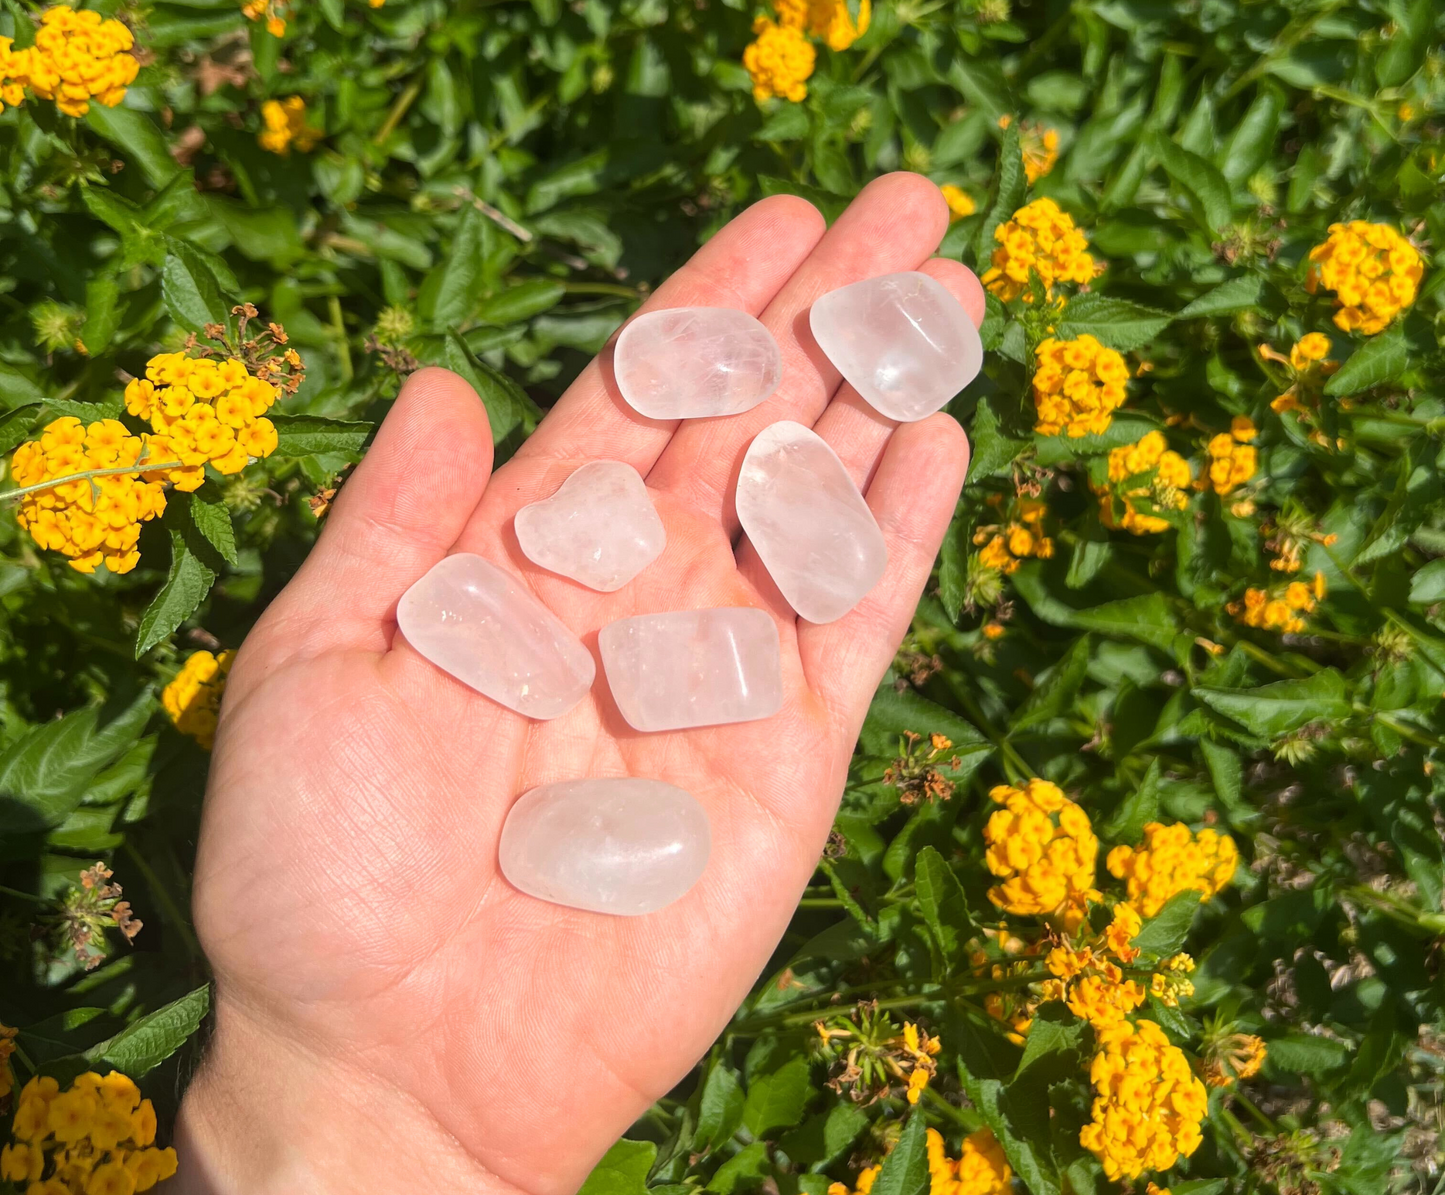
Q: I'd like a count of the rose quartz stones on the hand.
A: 7